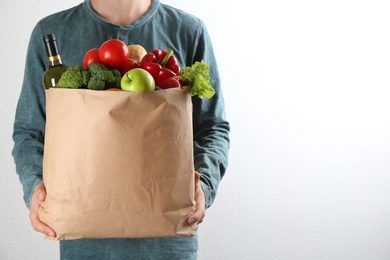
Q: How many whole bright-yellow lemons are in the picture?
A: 0